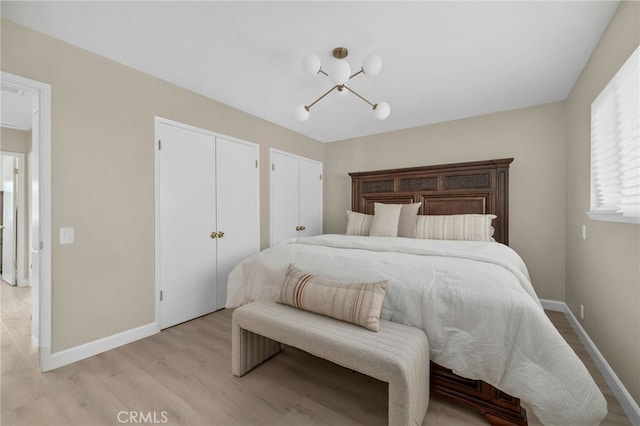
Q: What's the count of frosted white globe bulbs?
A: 6